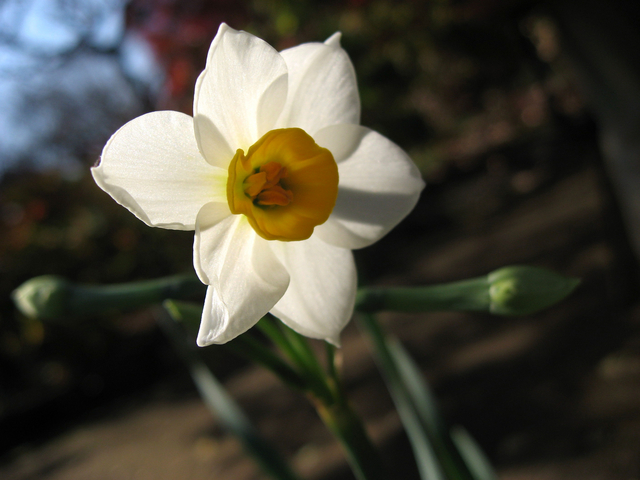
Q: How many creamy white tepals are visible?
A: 6